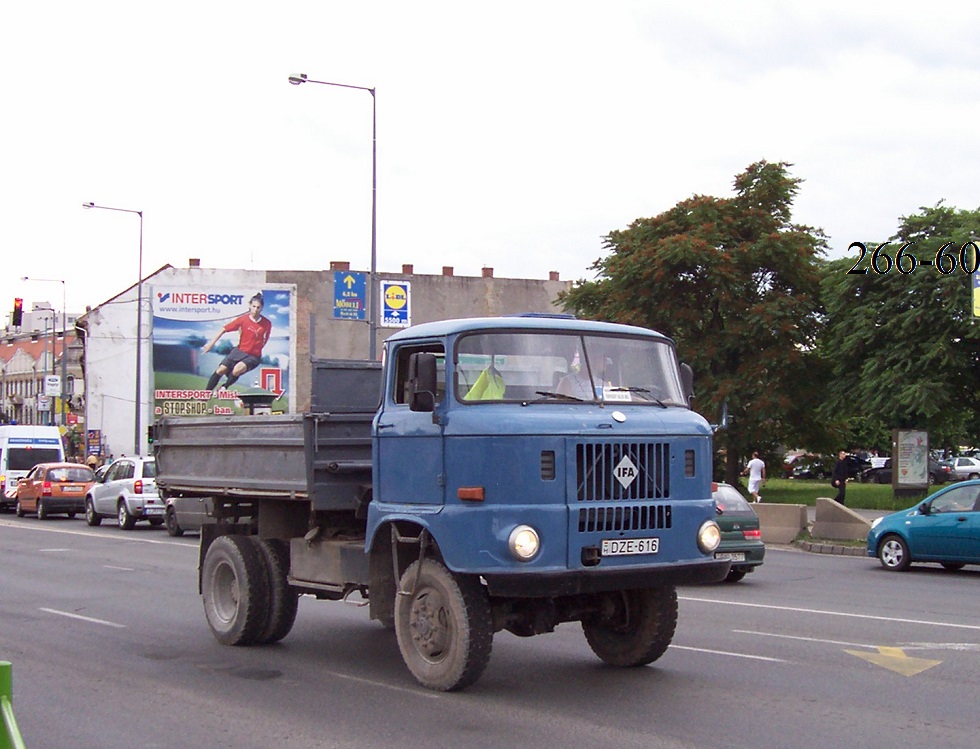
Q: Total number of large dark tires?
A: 4